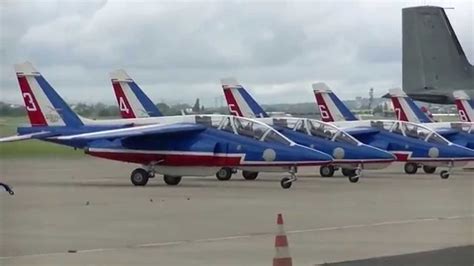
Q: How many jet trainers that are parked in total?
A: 6